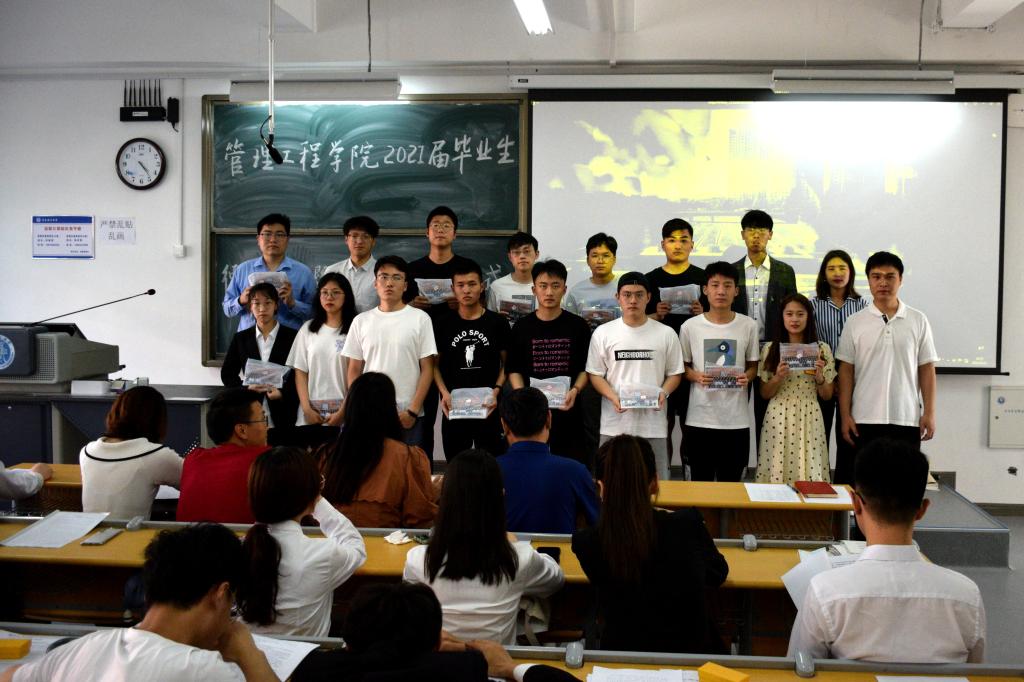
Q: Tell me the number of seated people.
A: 11